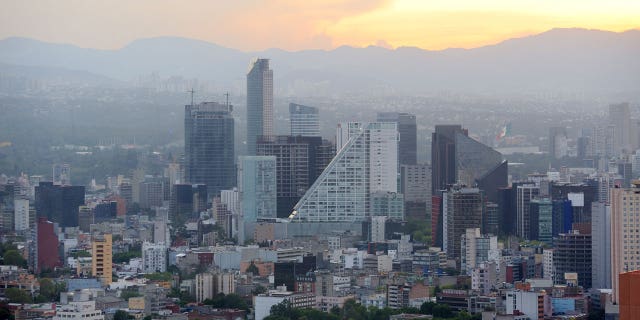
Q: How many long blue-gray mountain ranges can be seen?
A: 1